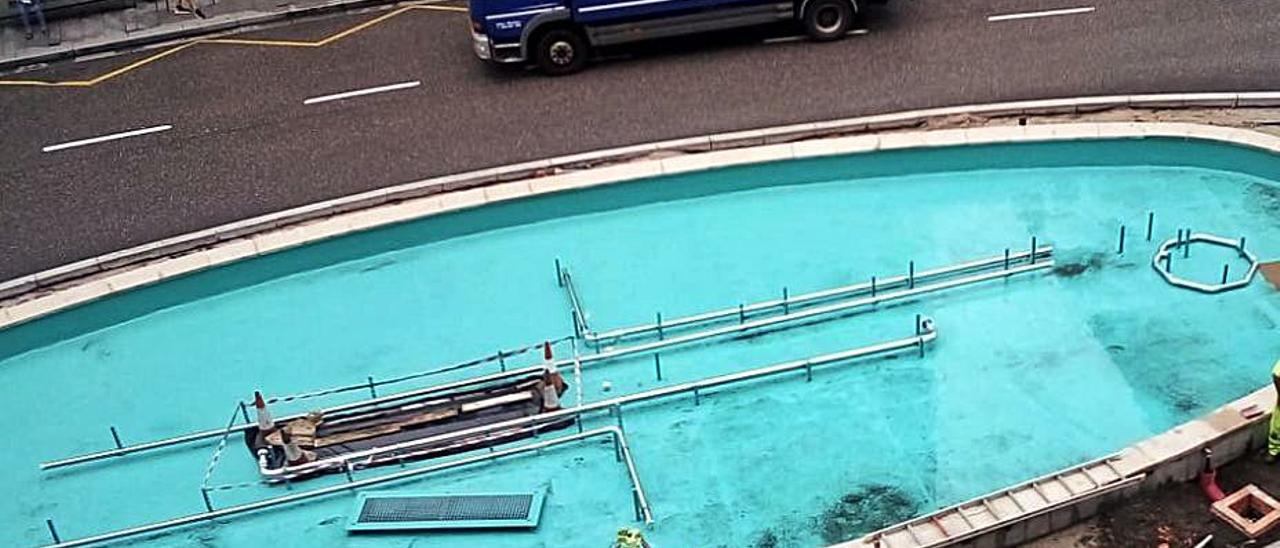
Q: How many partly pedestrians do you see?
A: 2